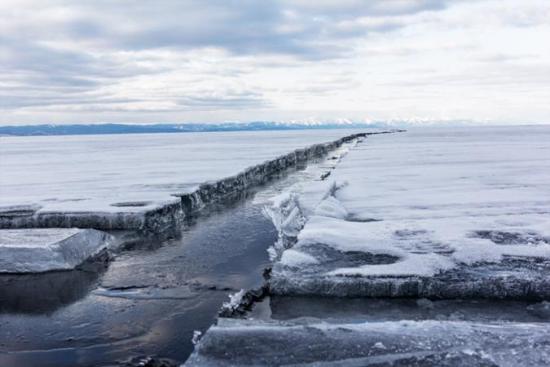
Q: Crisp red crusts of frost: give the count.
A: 0